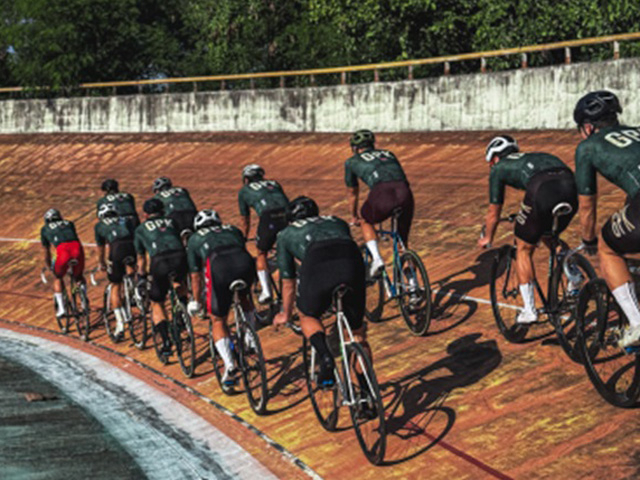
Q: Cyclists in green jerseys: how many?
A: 11